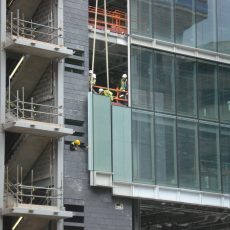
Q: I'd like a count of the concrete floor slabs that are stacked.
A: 3